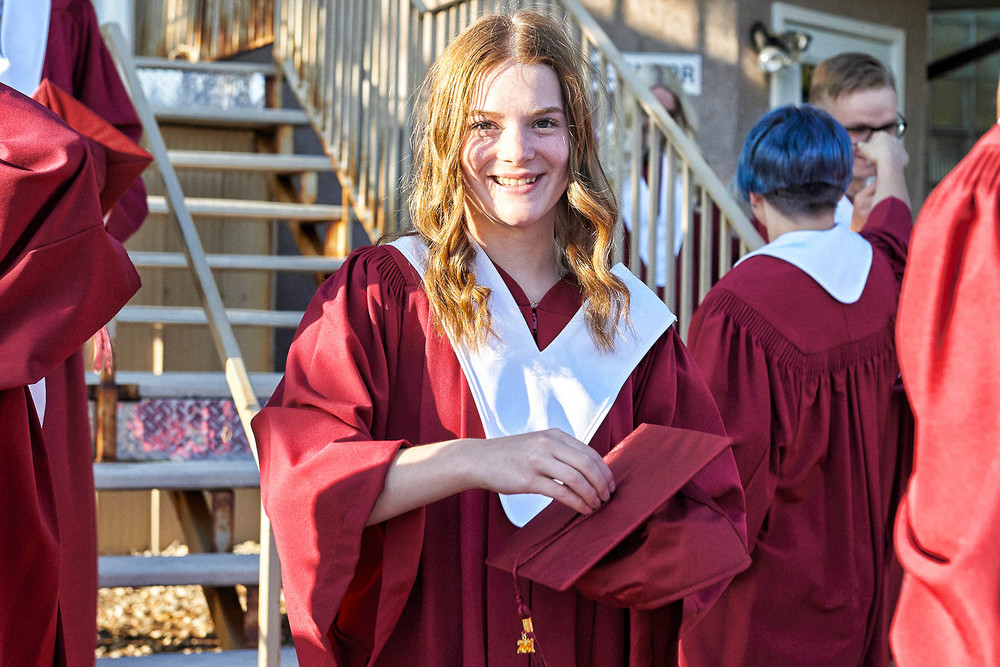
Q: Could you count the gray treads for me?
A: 10